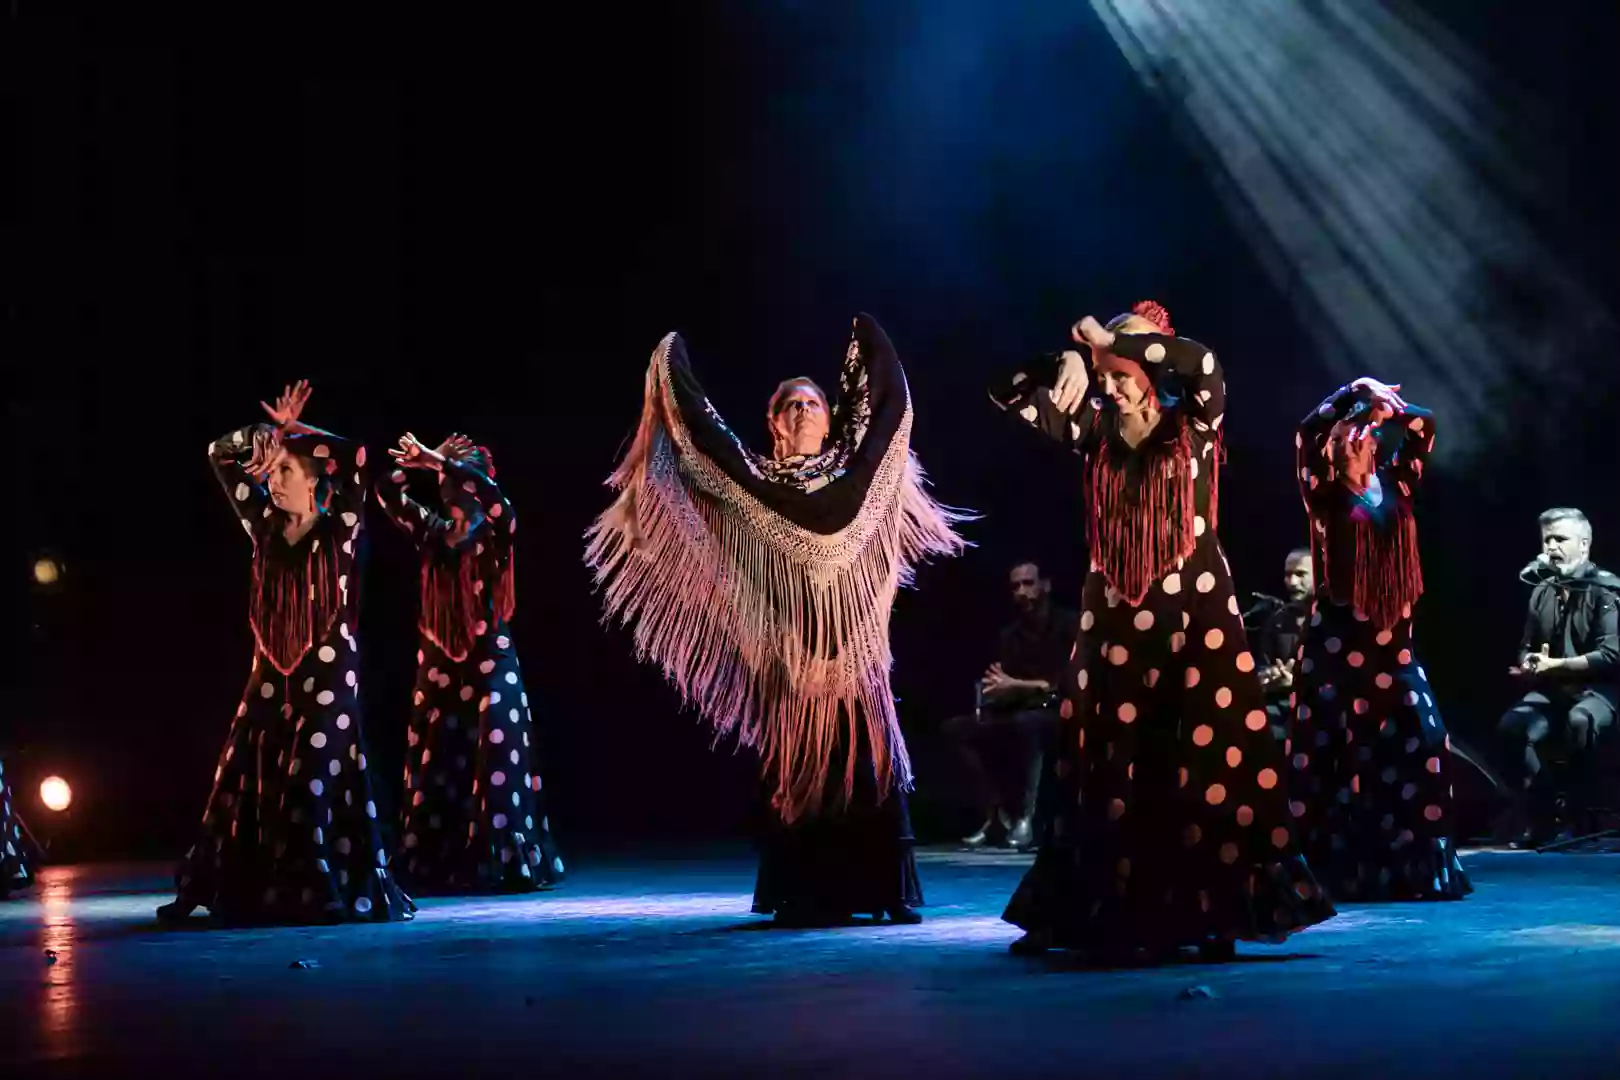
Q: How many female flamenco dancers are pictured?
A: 5